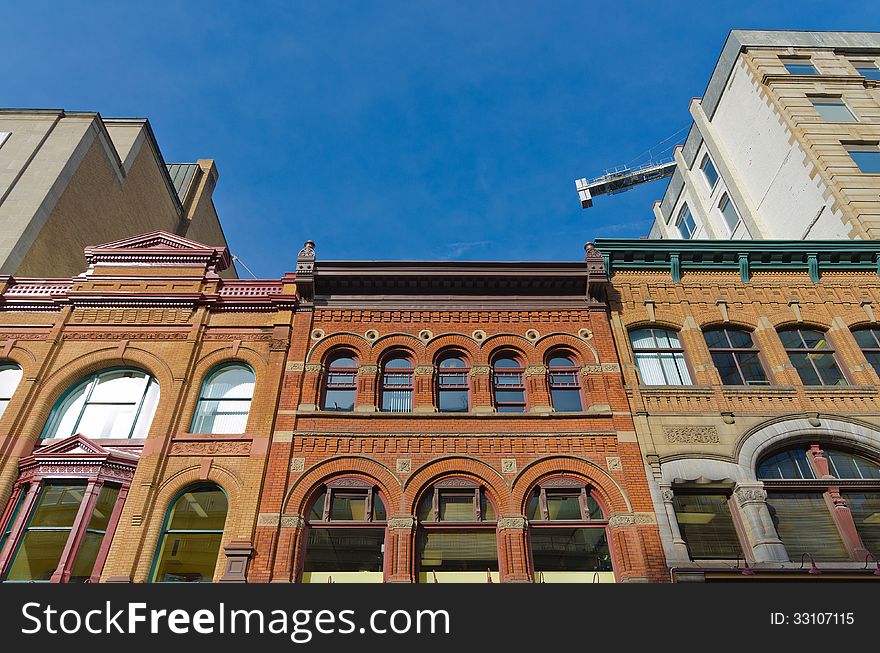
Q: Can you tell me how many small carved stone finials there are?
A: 2